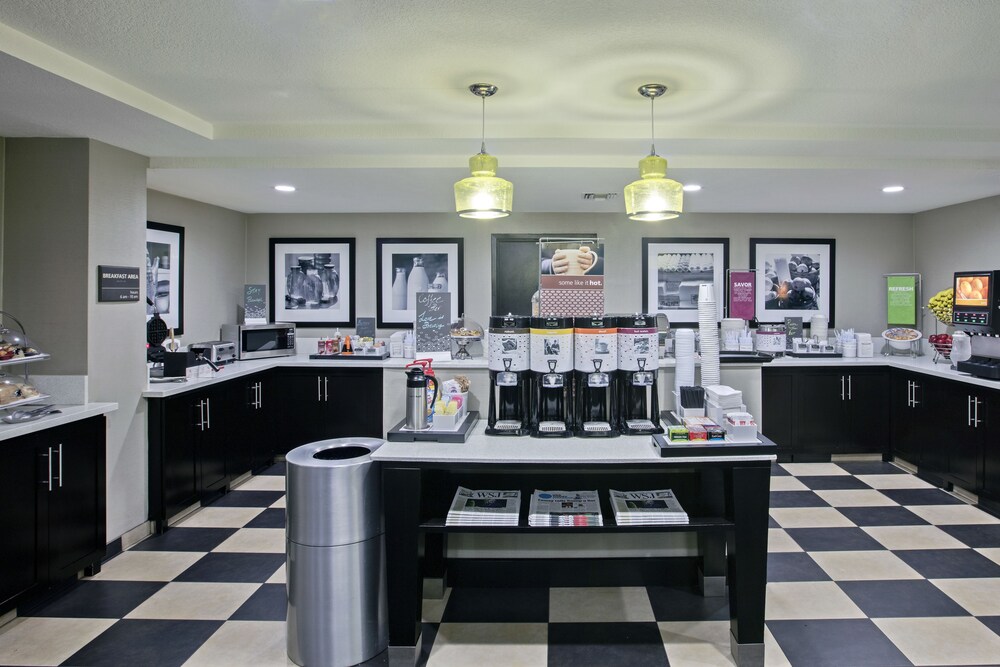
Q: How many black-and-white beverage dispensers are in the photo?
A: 4